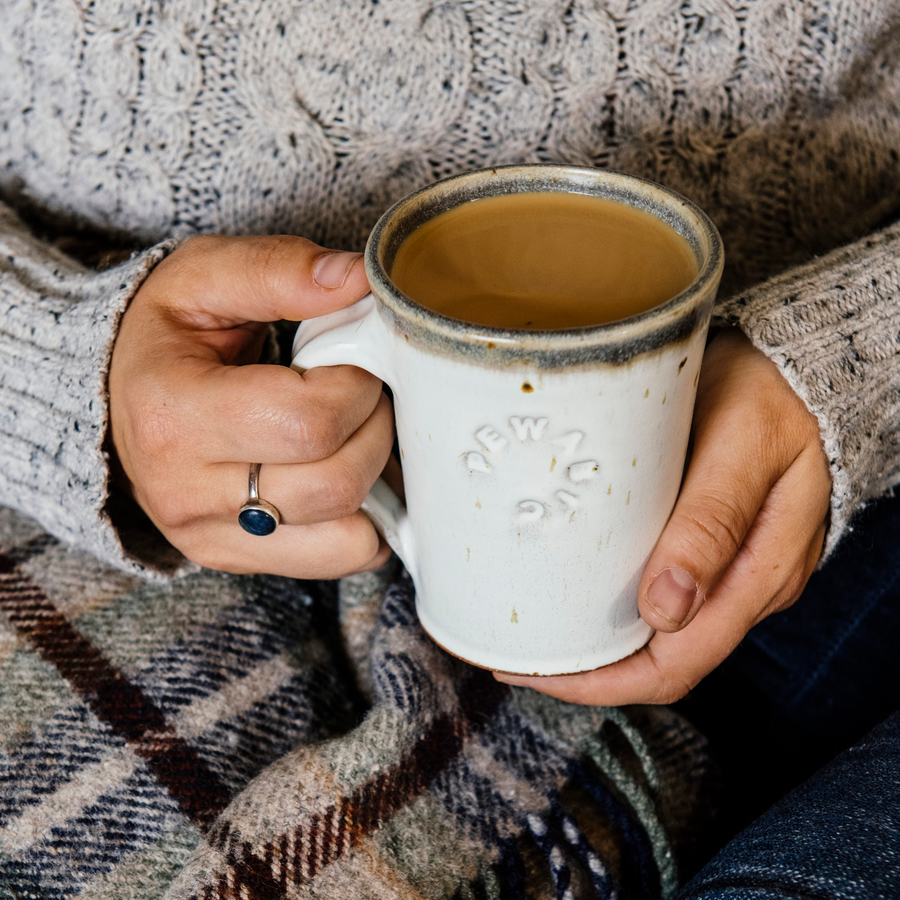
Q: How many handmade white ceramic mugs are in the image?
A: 1